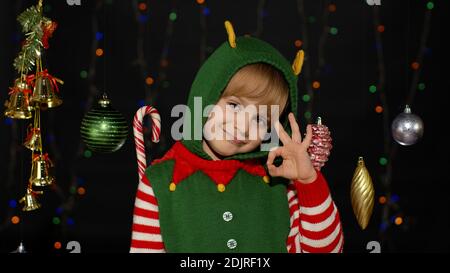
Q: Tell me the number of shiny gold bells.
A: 5